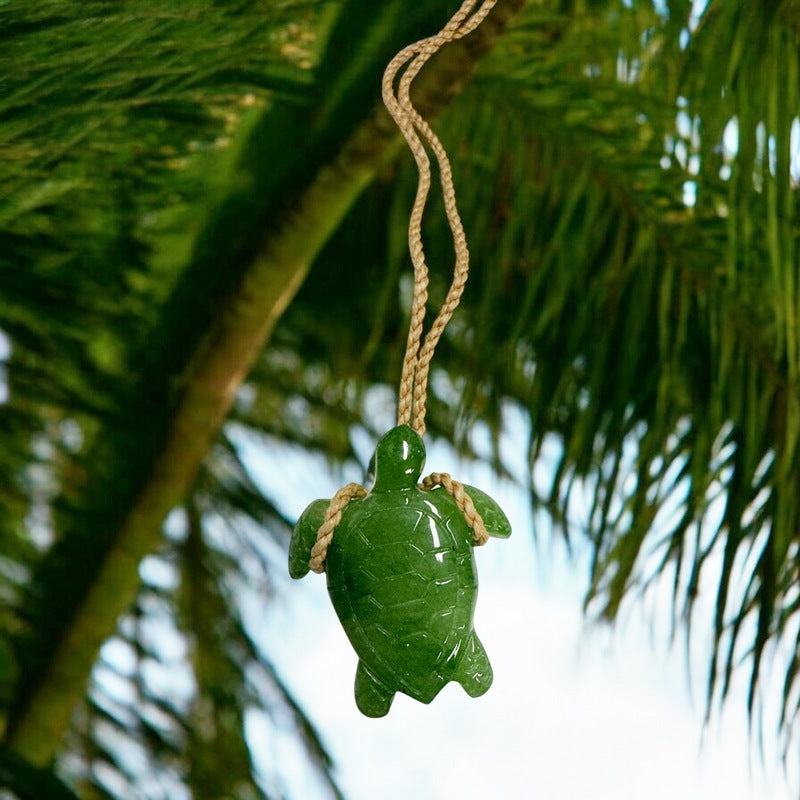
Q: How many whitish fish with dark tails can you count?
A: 0